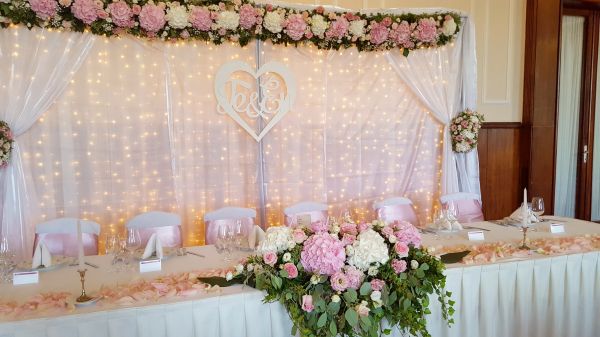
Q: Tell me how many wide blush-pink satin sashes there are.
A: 6